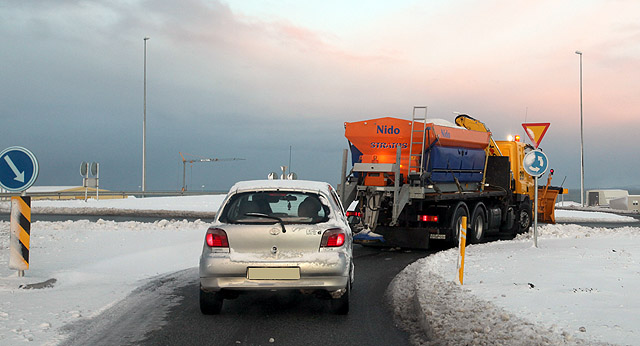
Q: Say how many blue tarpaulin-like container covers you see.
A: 1